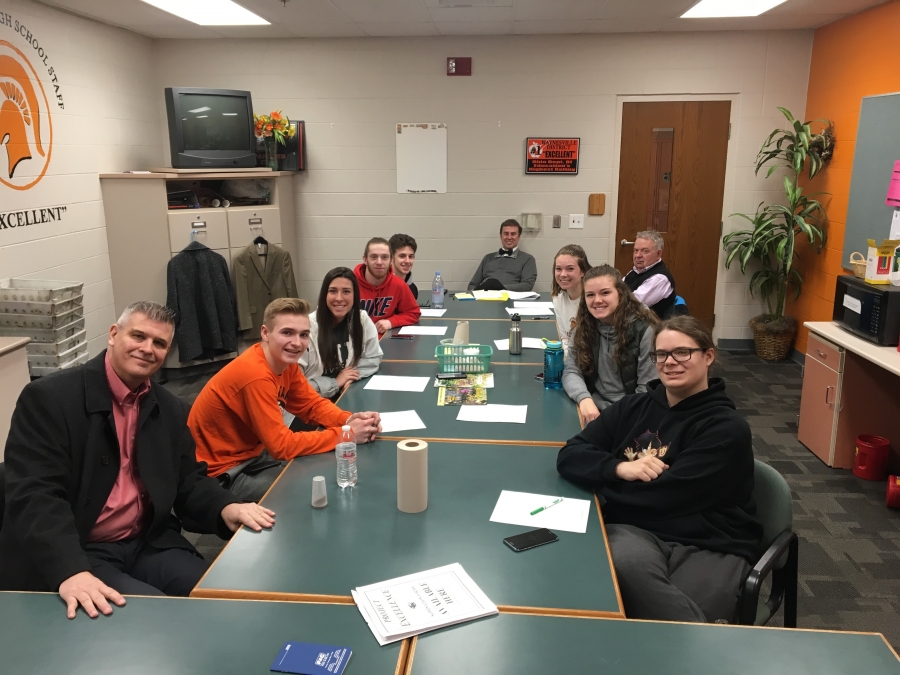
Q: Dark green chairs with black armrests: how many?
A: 1